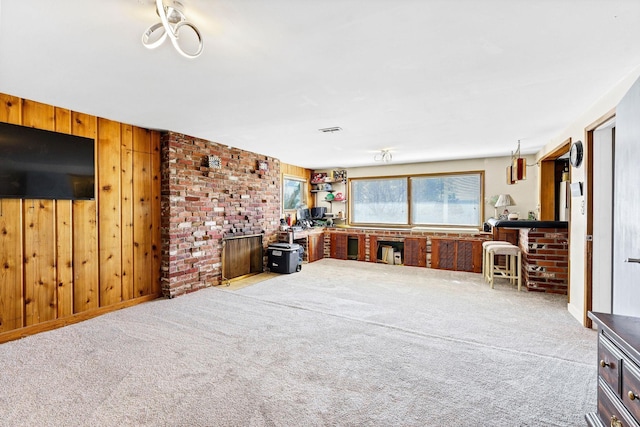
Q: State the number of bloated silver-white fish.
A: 0